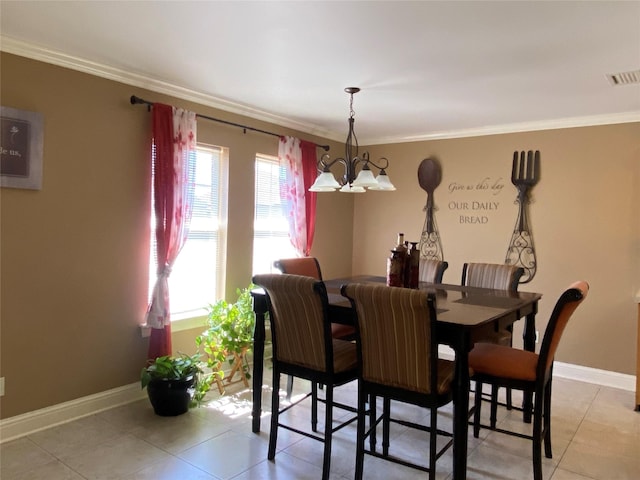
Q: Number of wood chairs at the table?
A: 6